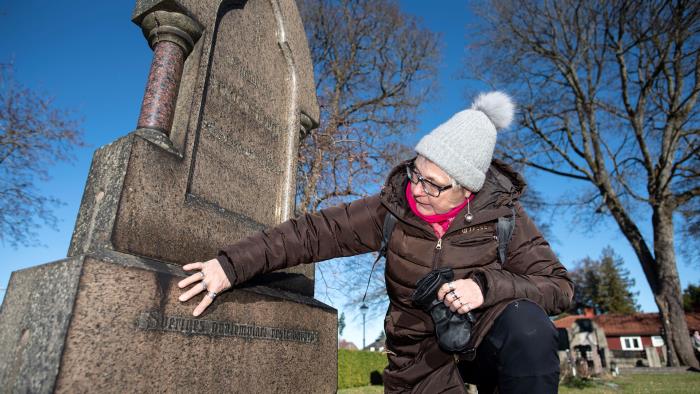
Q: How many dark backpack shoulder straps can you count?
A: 2